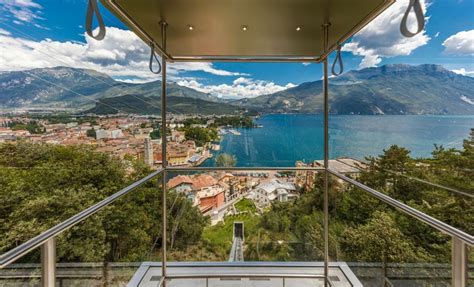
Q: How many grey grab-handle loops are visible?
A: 4